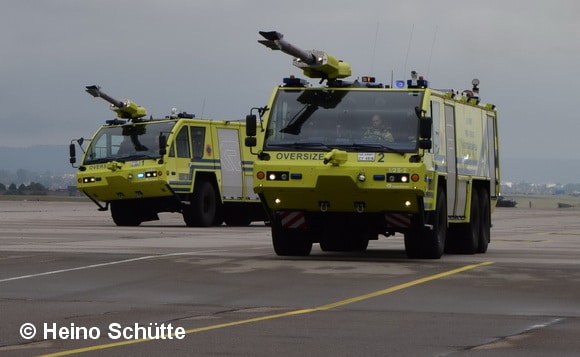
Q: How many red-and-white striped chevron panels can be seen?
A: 2